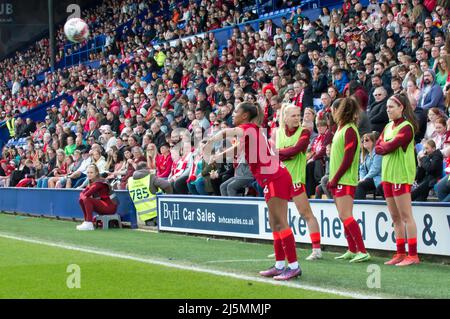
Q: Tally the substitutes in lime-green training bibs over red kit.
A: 3